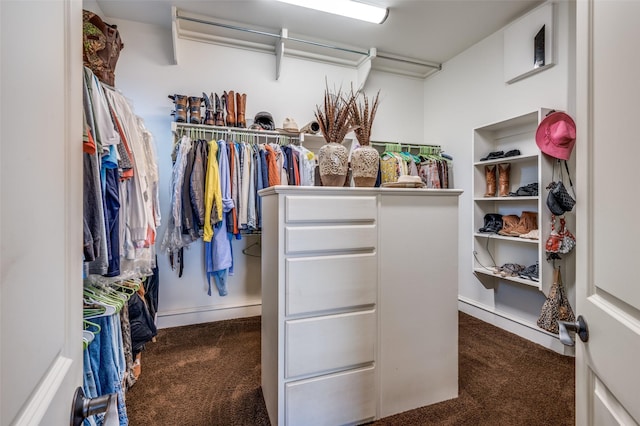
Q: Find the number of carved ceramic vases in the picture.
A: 2